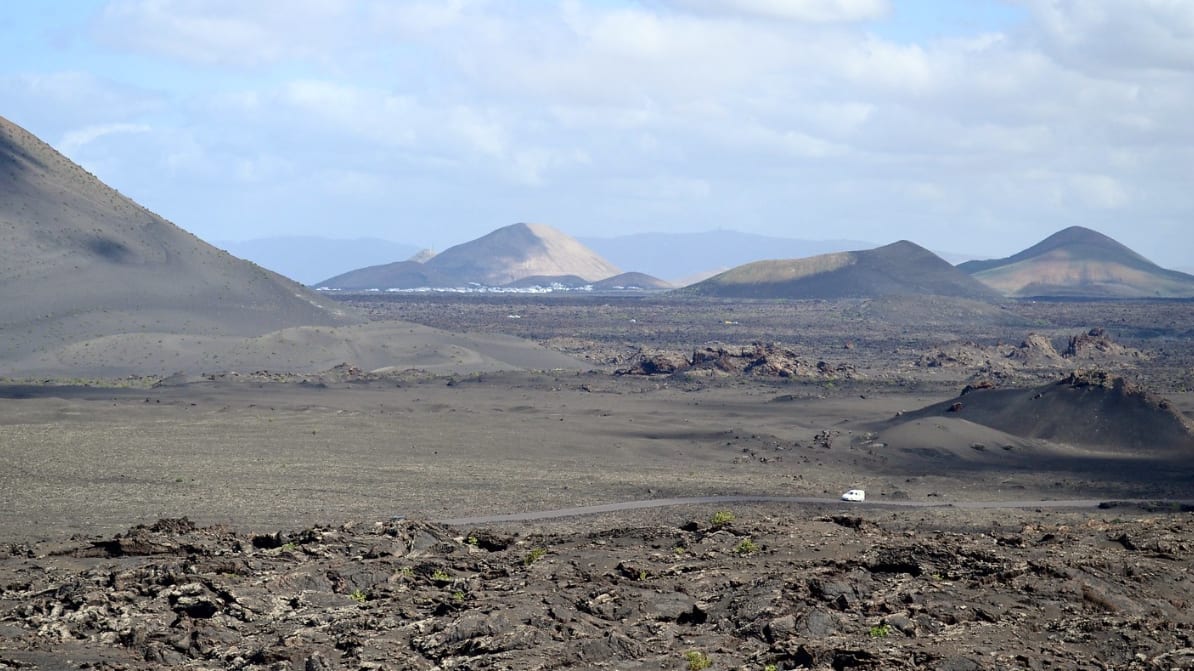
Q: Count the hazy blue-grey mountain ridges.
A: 2